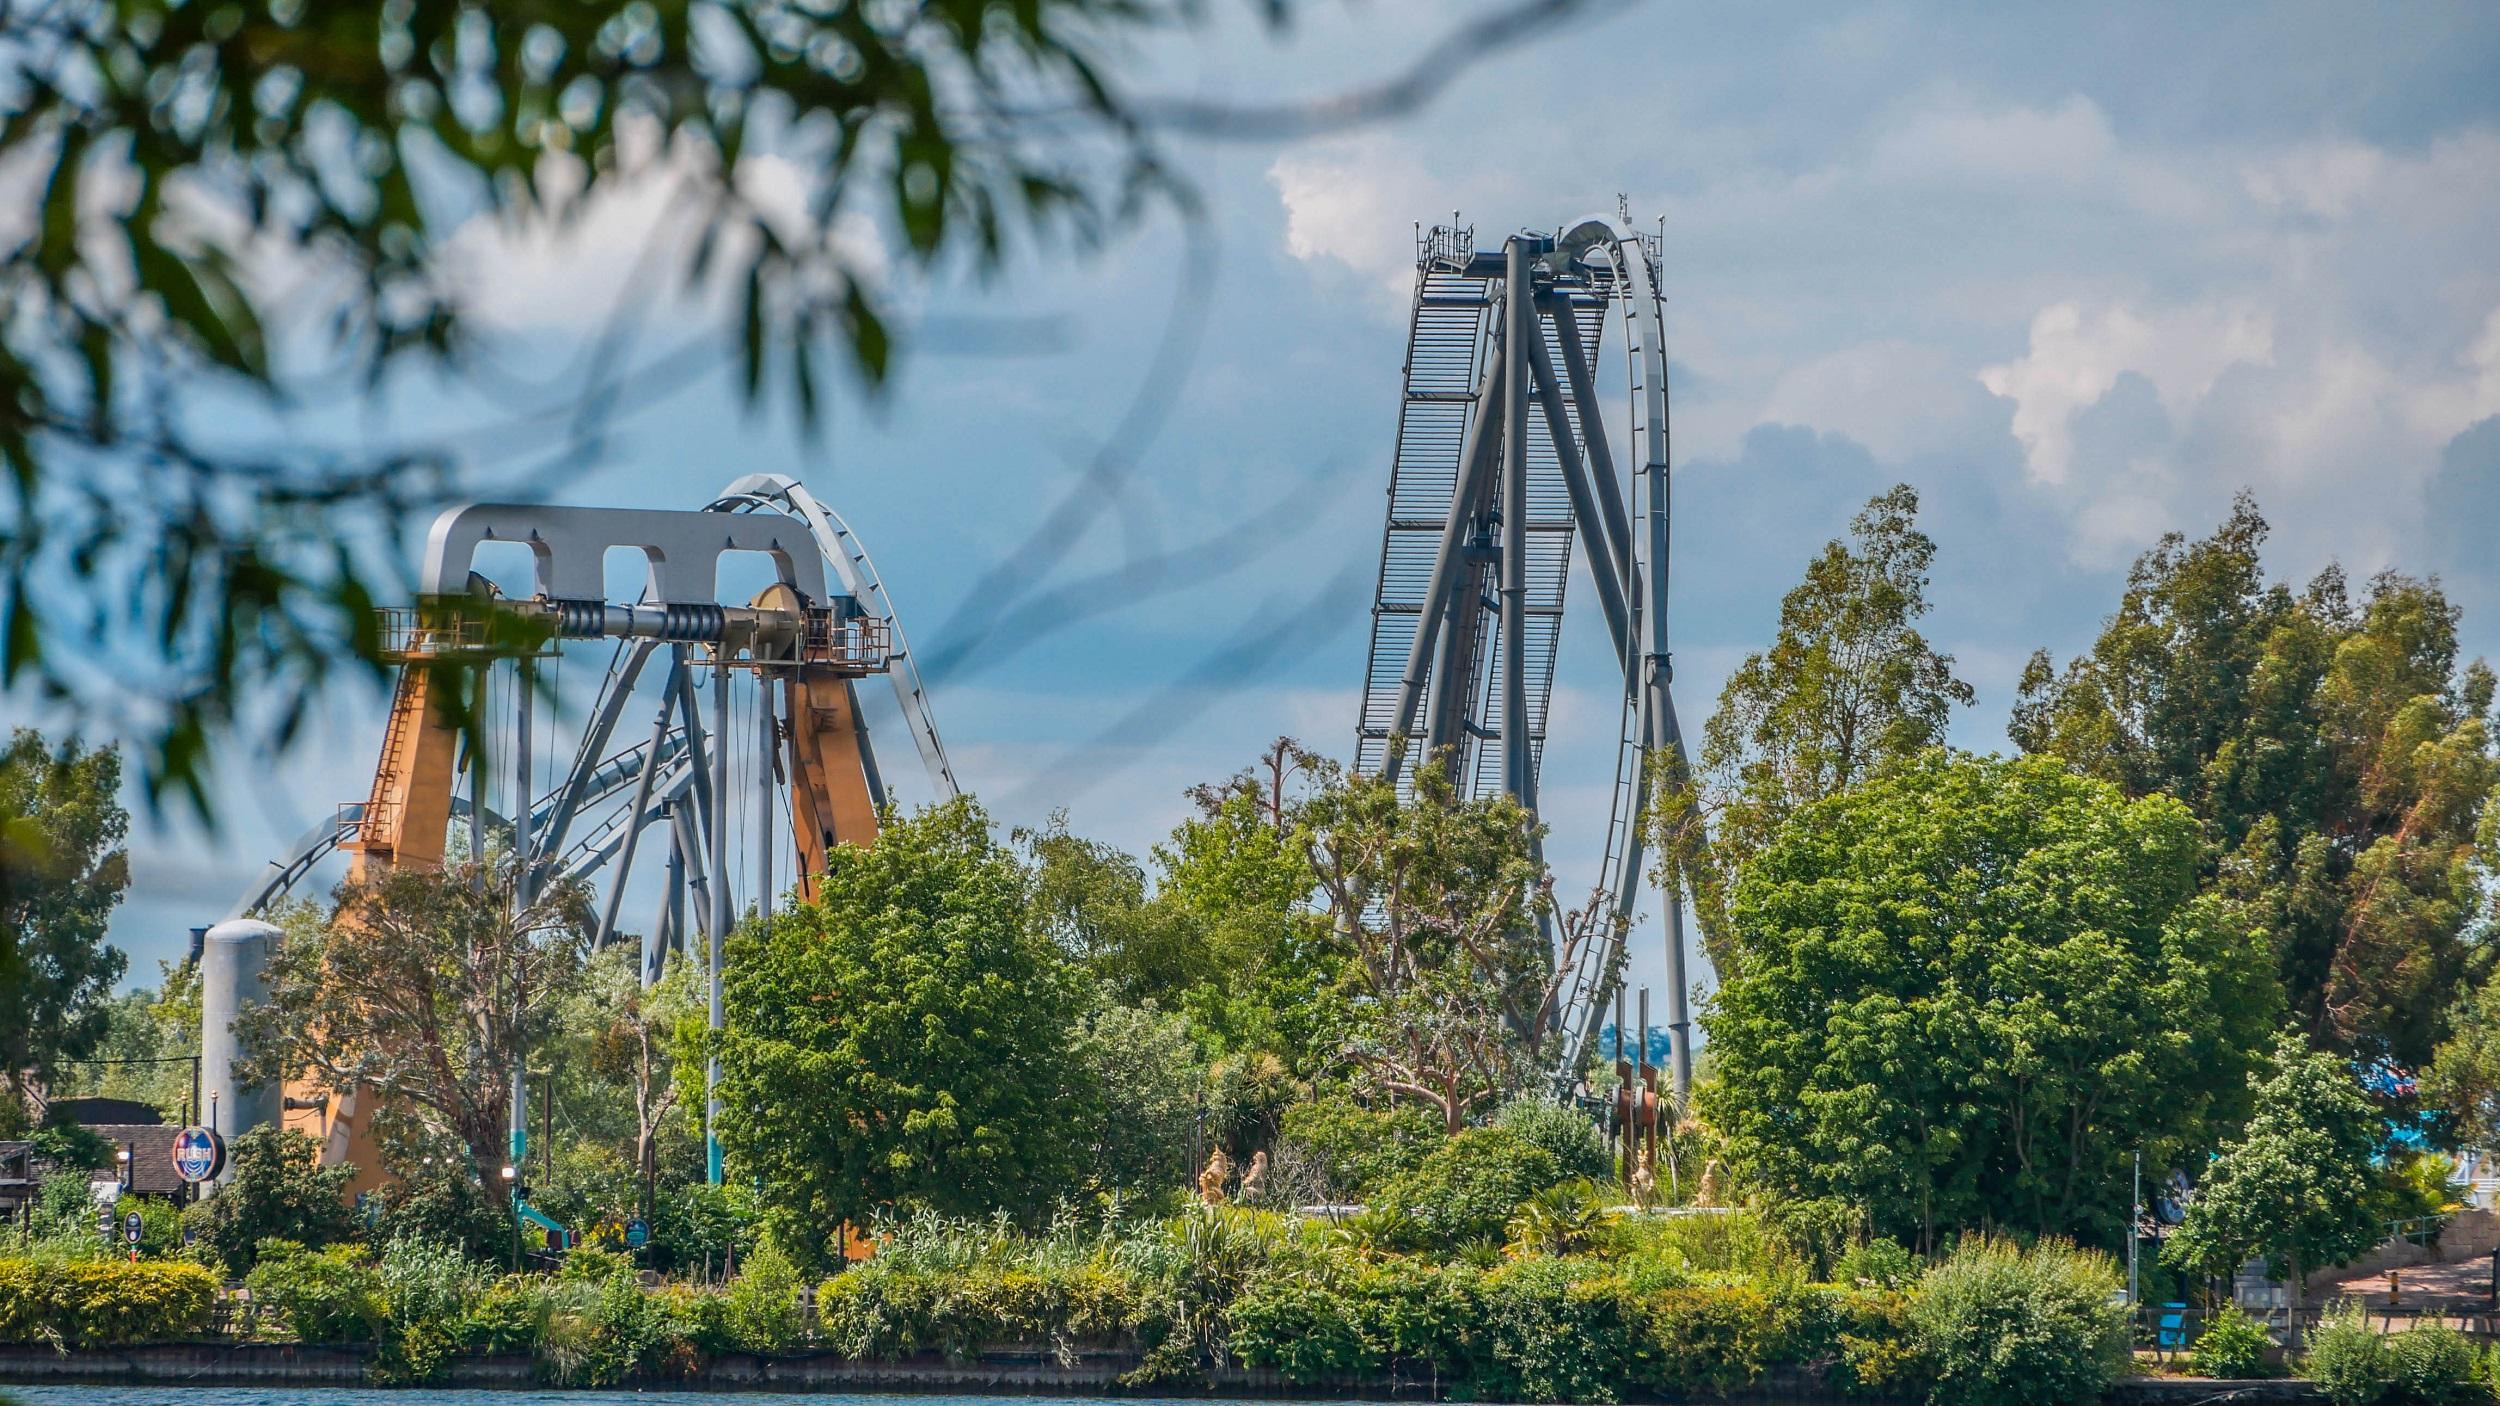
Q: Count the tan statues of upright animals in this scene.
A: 4